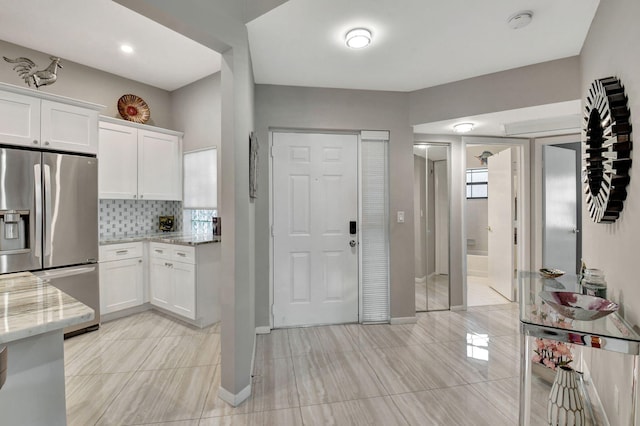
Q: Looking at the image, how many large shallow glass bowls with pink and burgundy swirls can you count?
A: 1